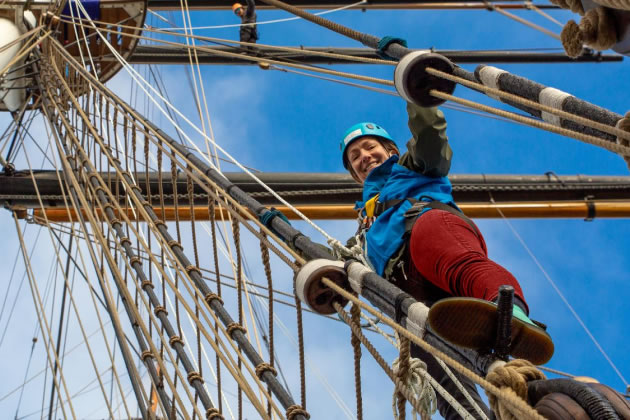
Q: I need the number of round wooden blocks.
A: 2